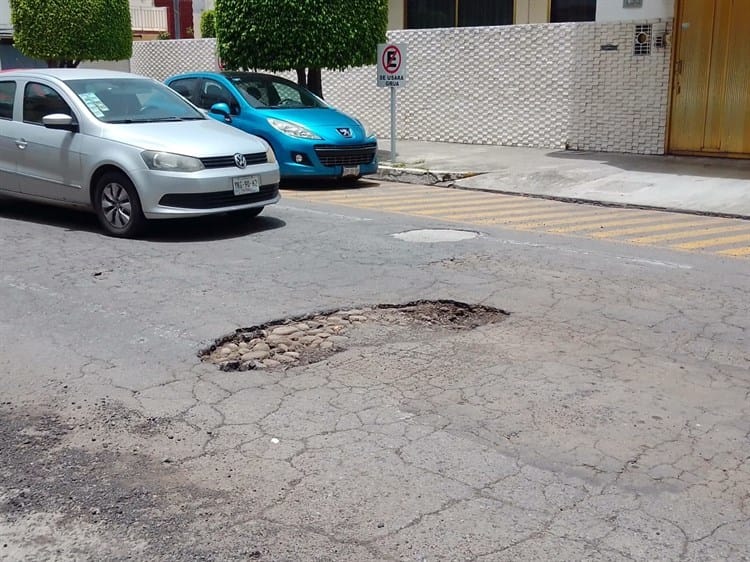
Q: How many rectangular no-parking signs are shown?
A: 1